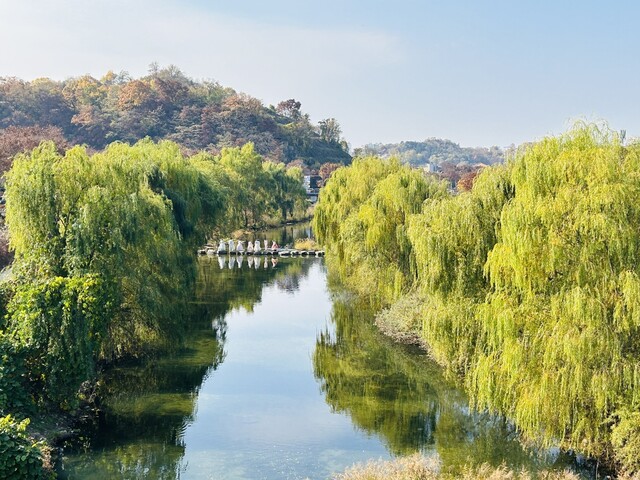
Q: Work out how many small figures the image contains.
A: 7